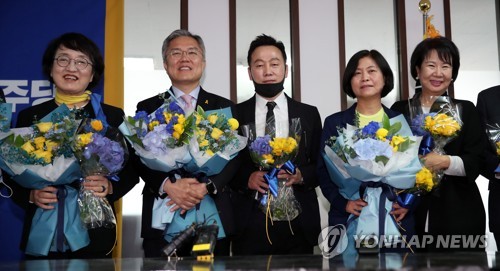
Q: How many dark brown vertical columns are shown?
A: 6